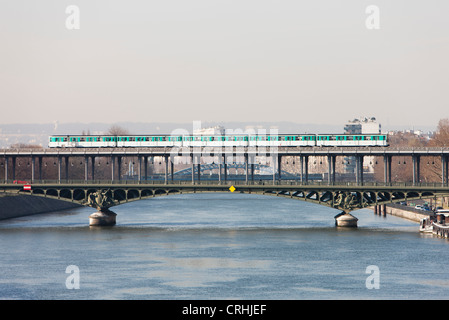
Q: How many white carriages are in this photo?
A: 5